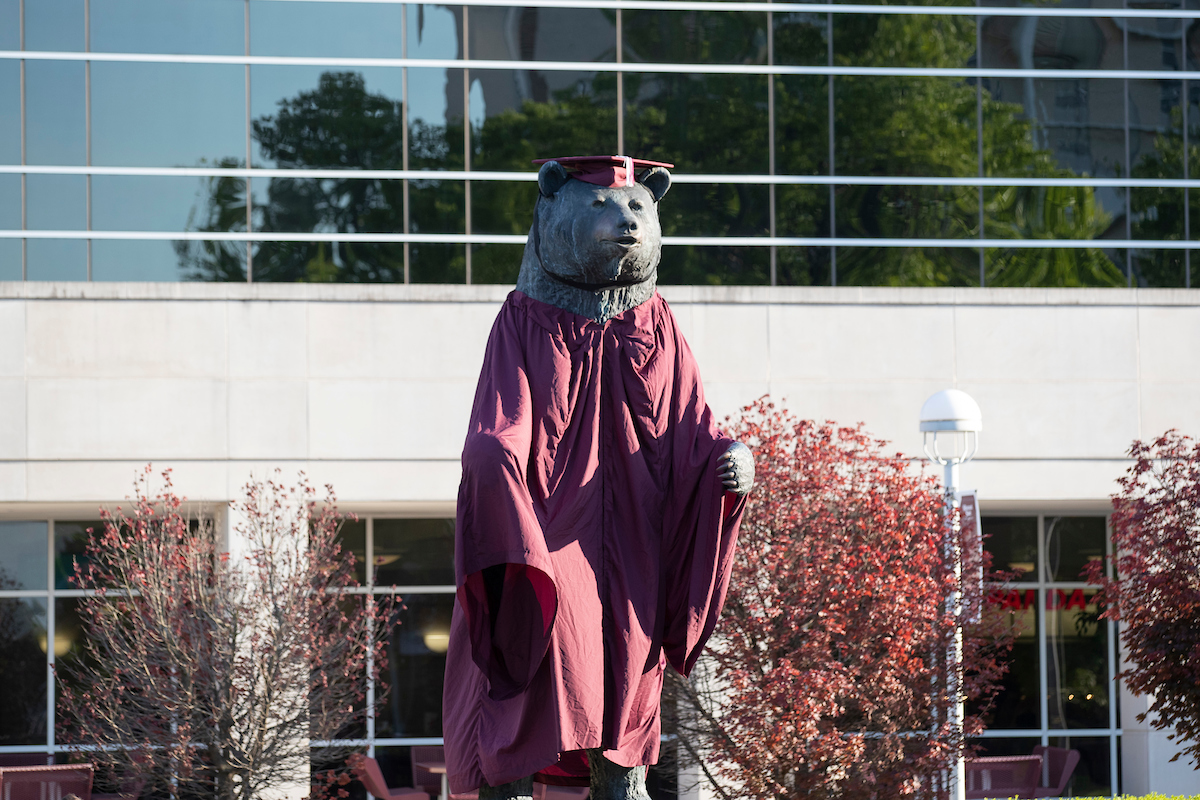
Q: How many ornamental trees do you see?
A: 3